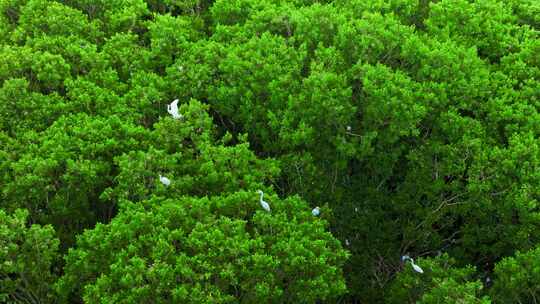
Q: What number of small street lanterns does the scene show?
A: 0